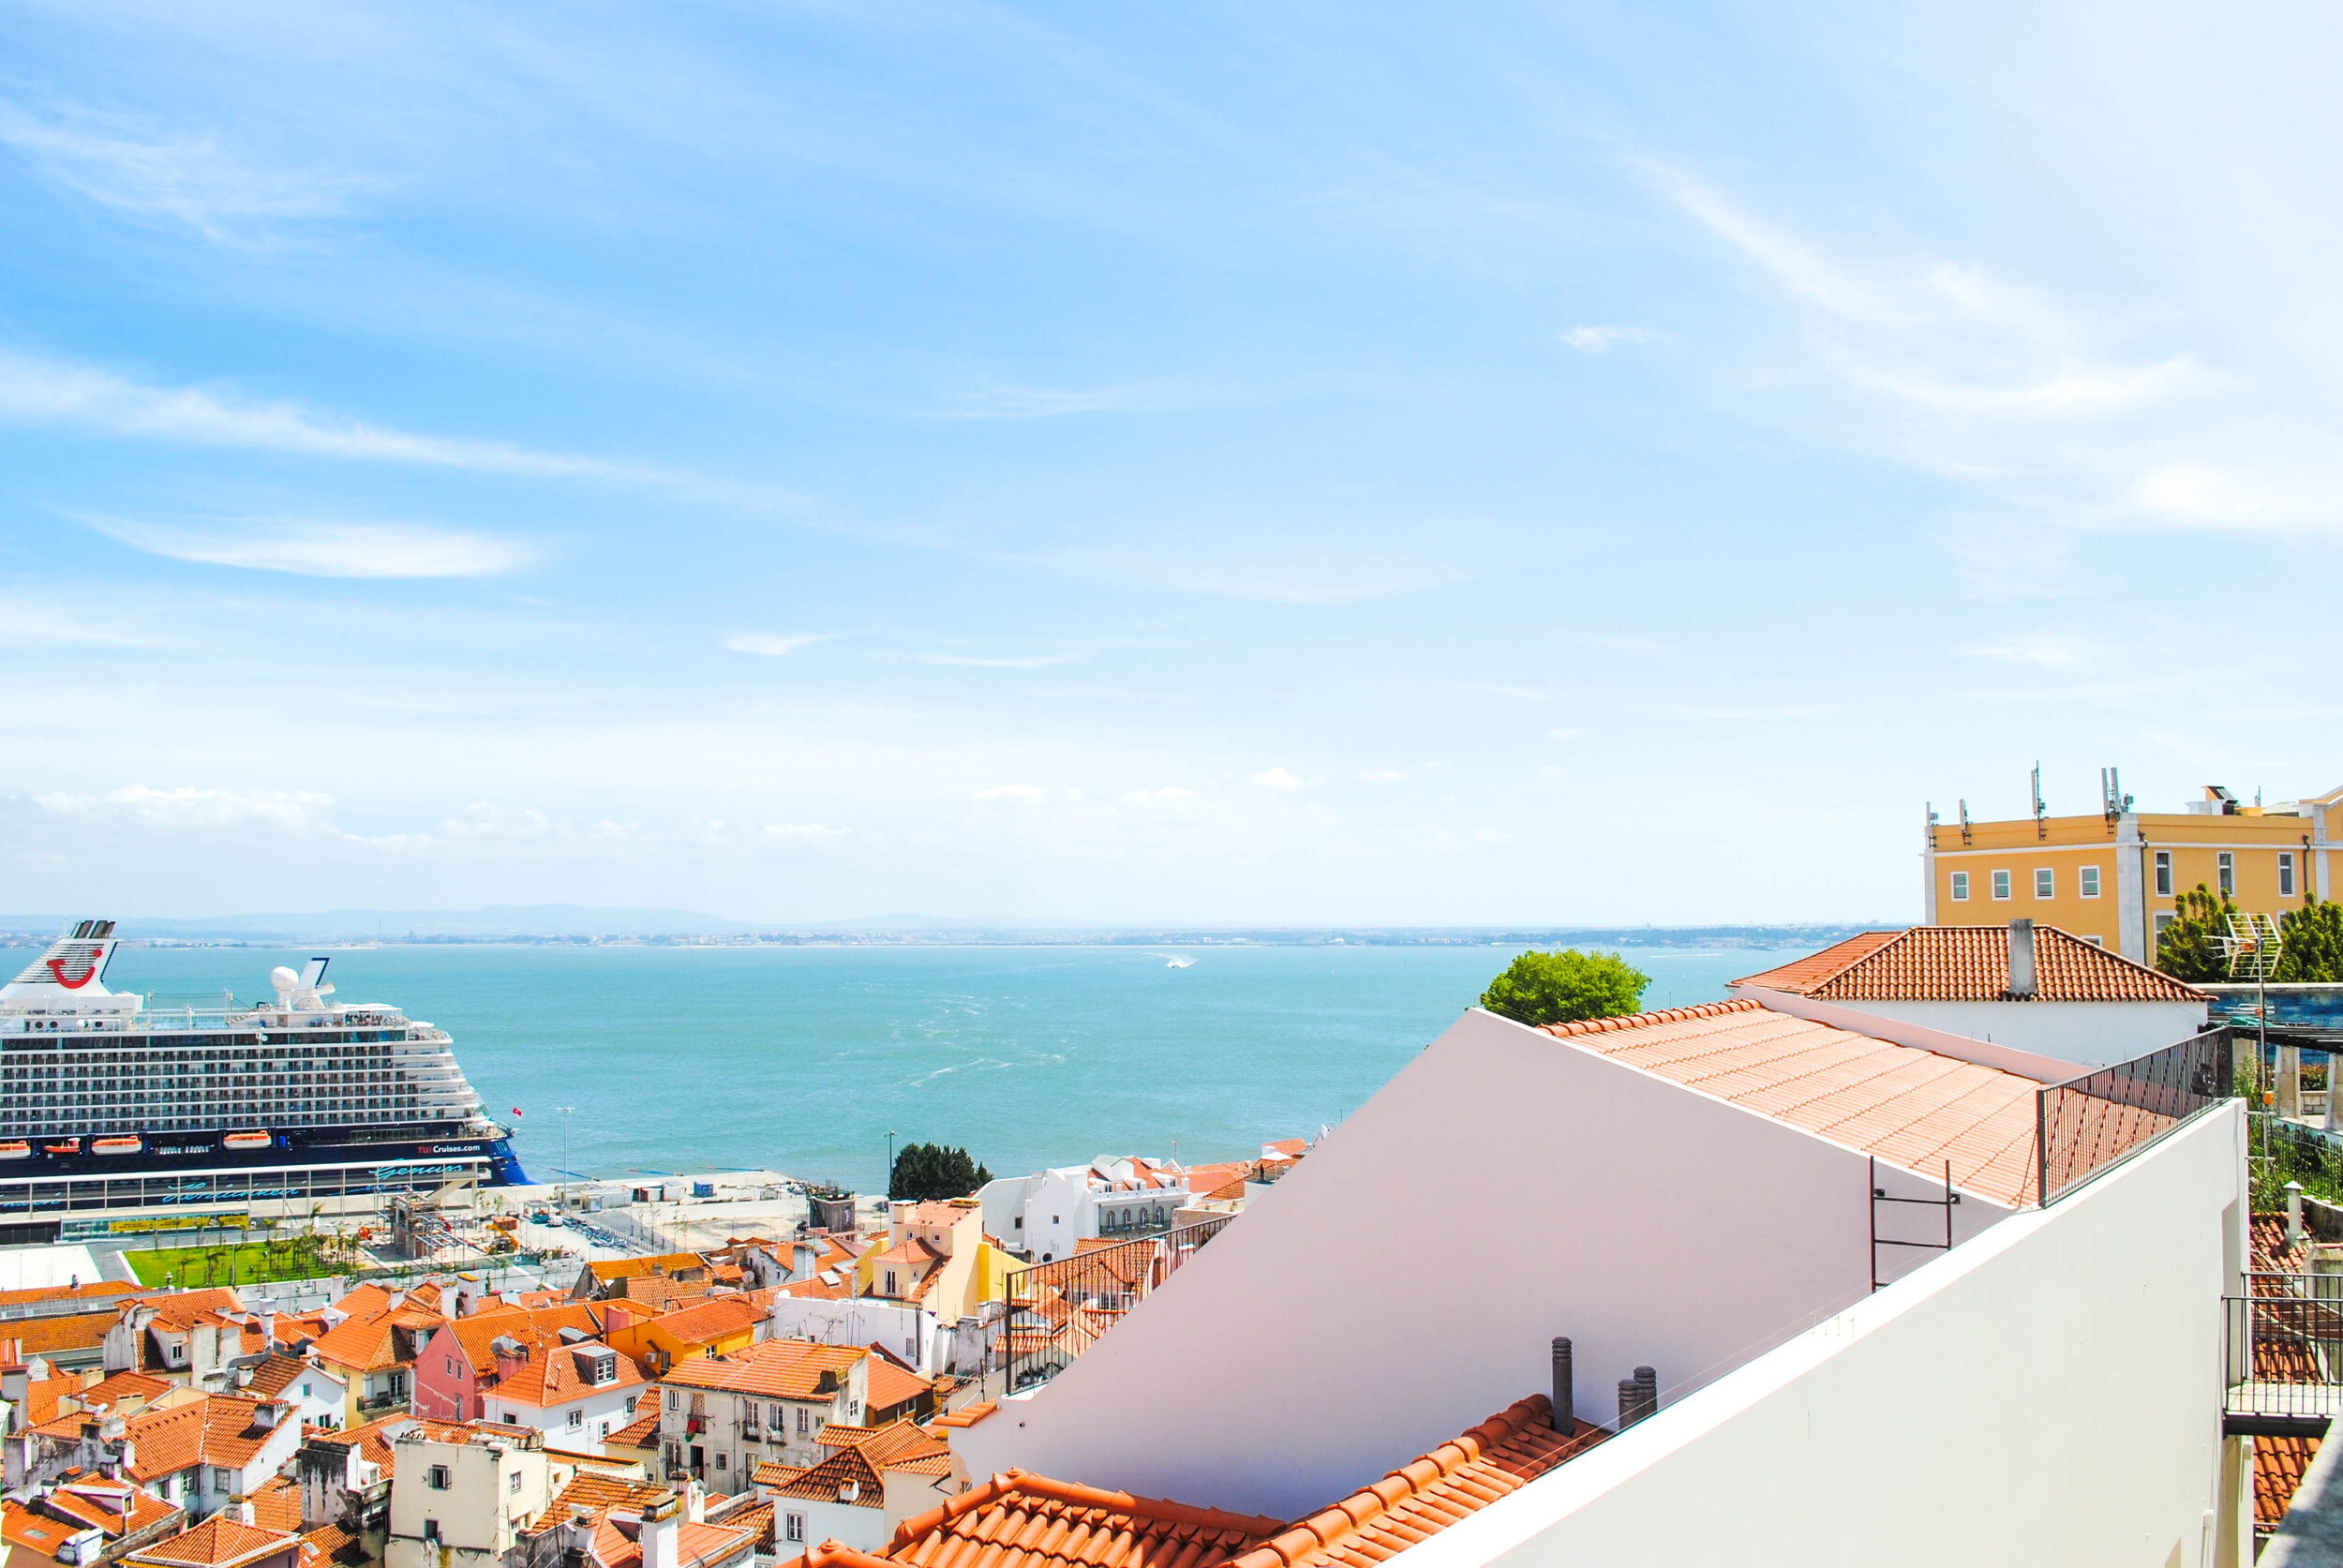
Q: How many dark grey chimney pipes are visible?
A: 3